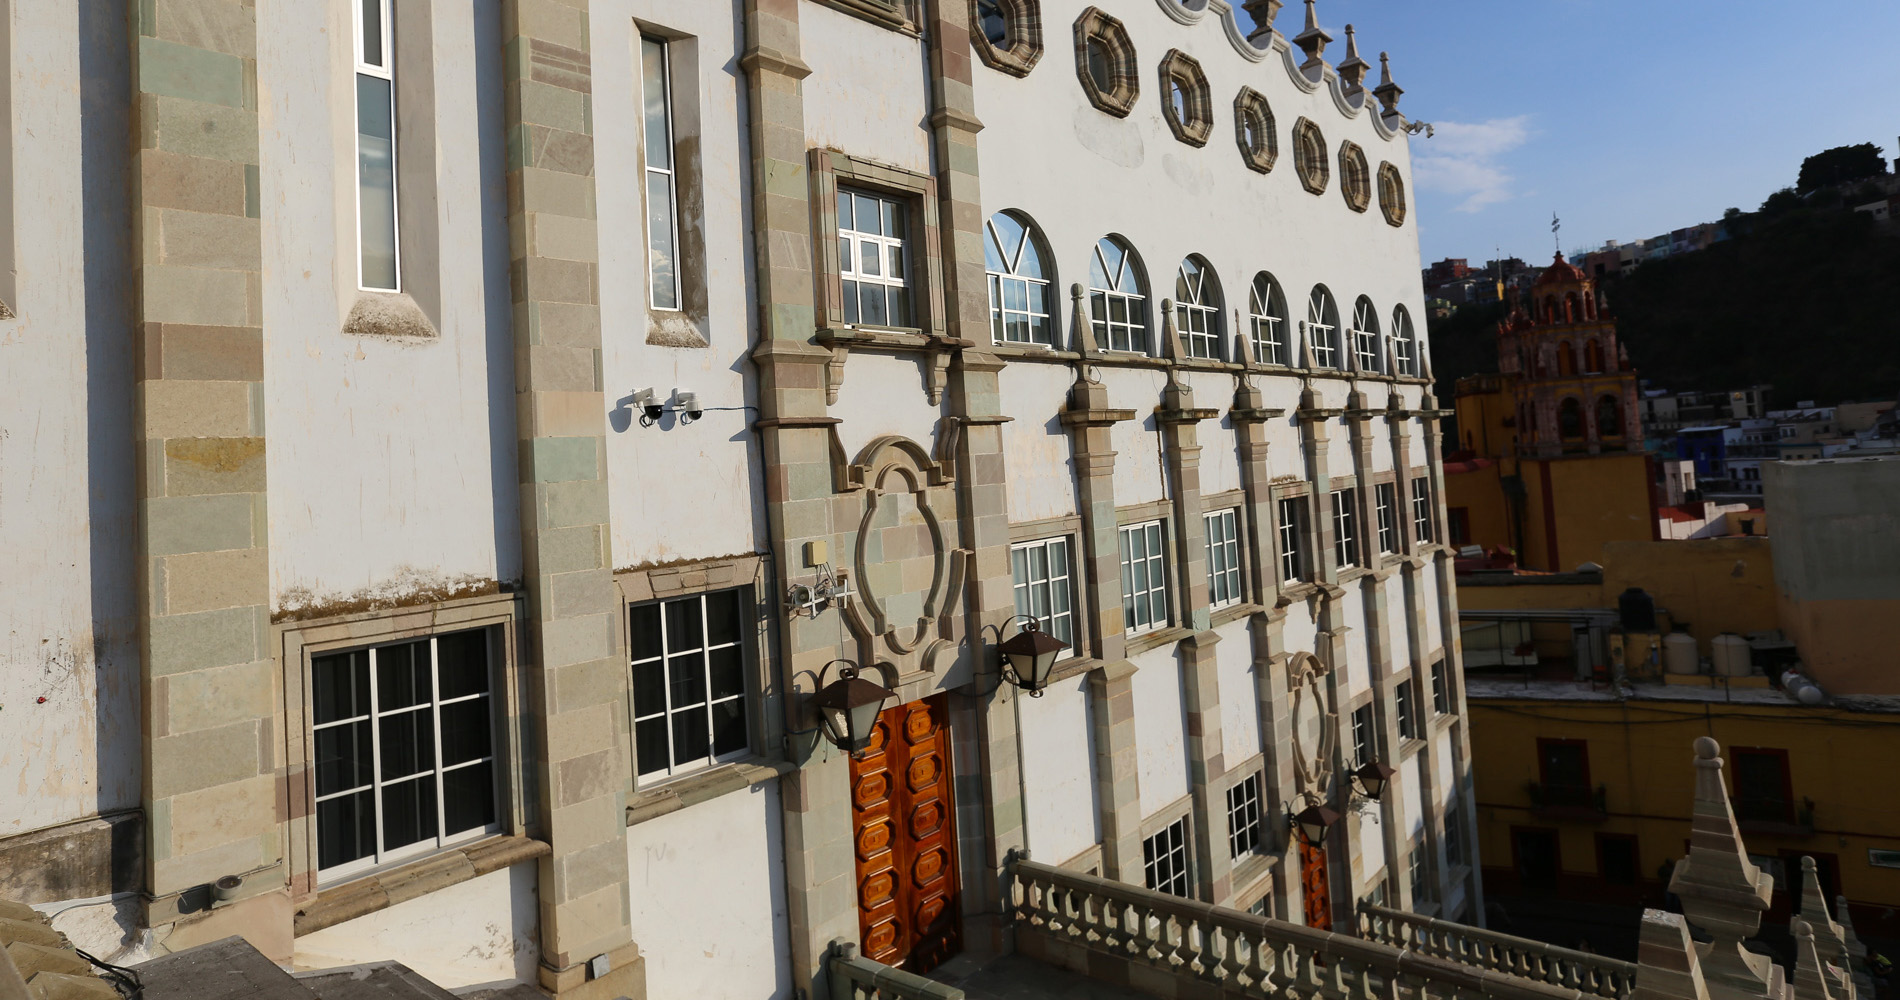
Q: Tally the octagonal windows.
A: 7